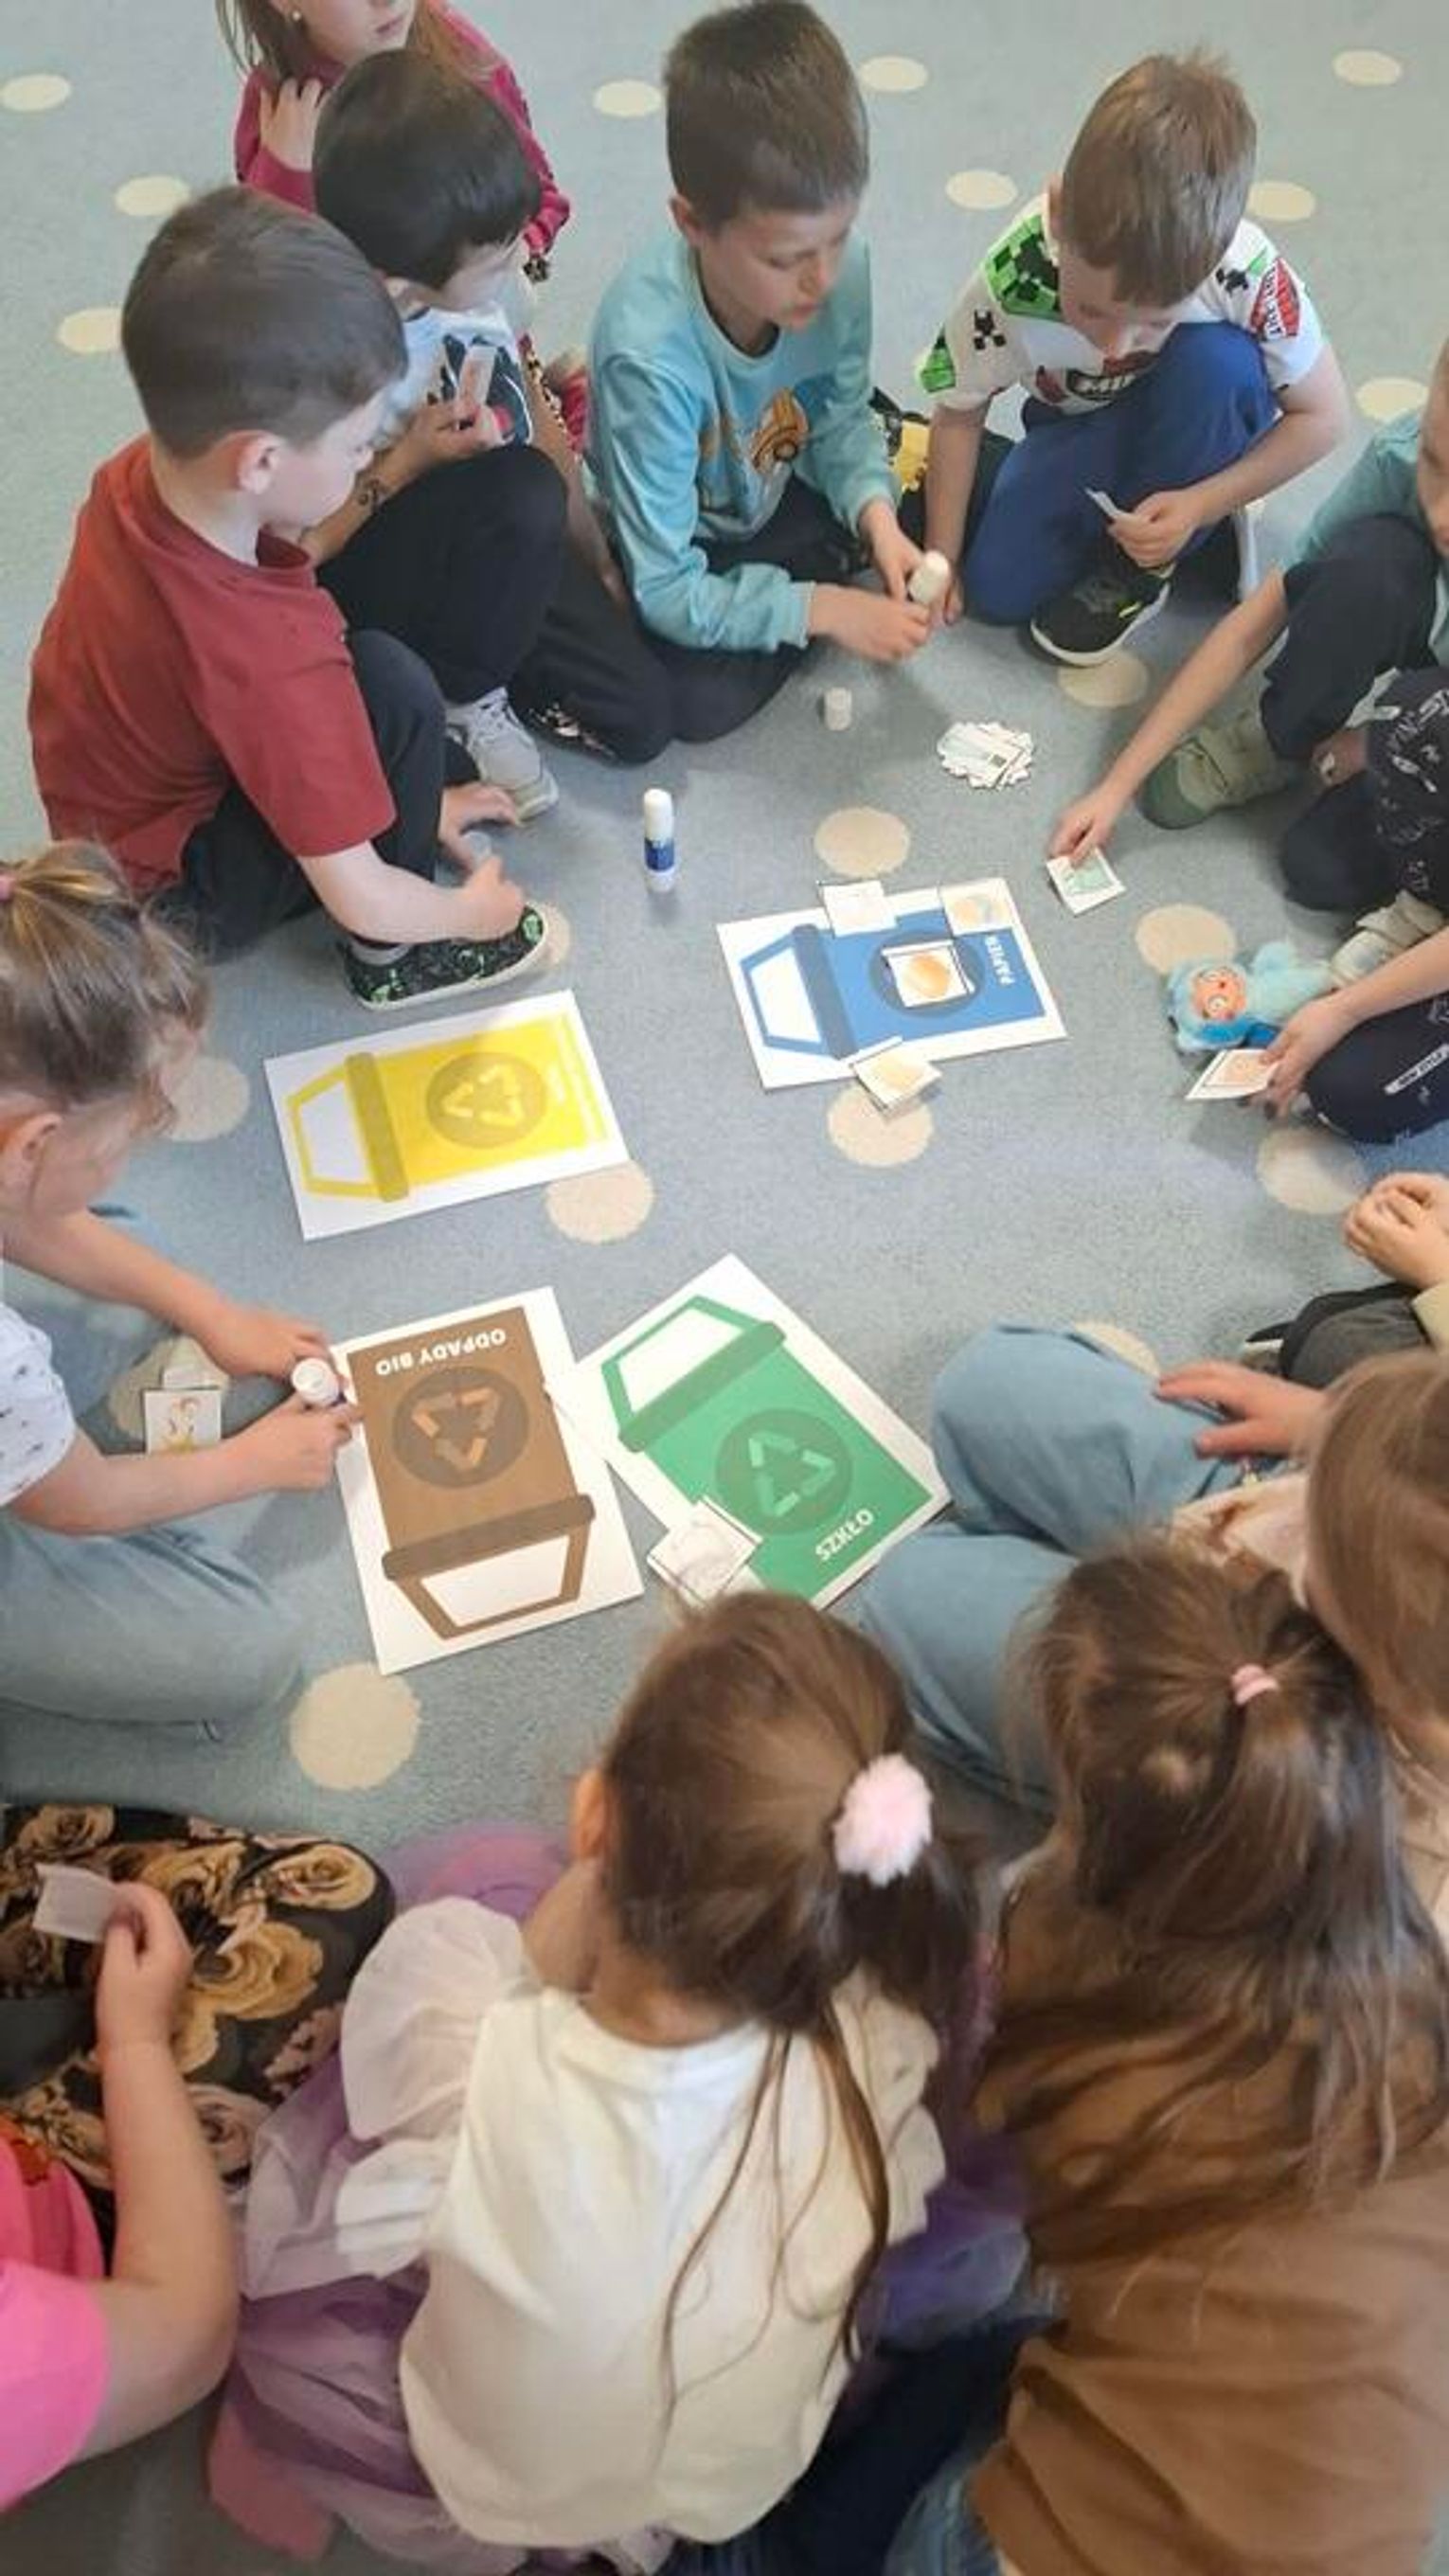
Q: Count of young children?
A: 13